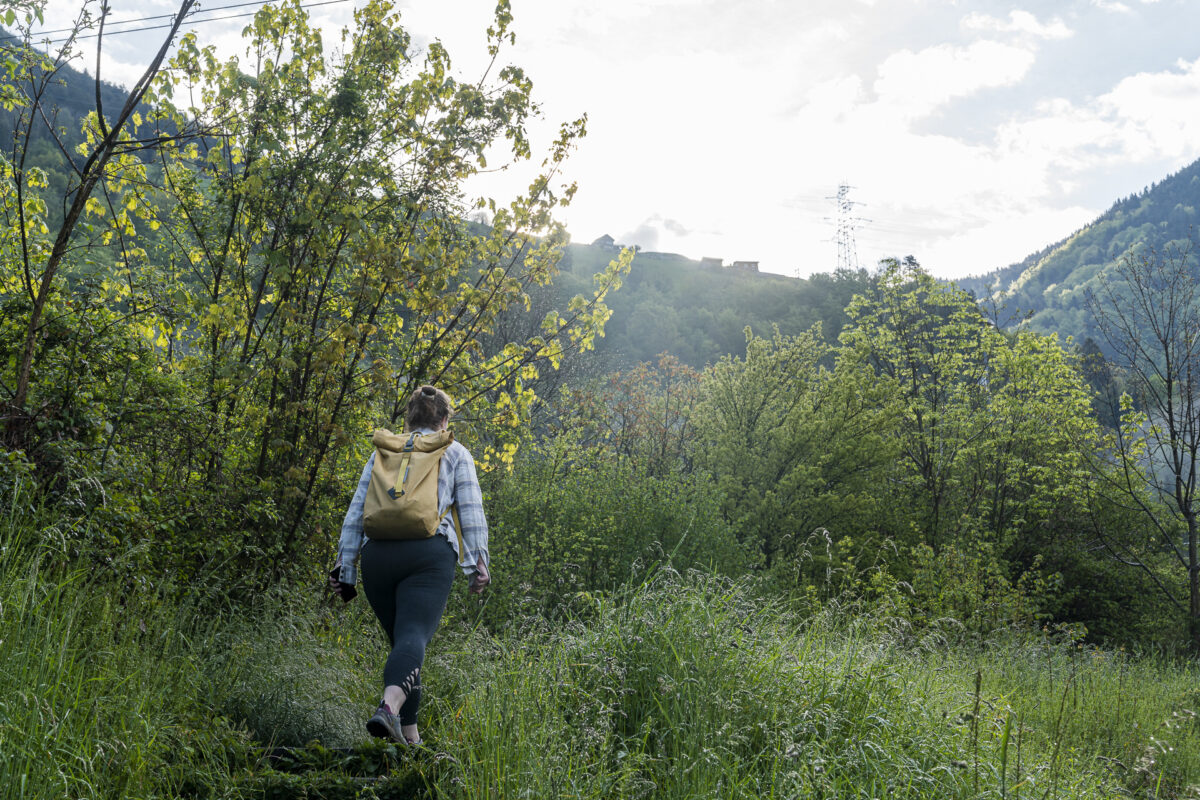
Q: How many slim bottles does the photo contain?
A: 0